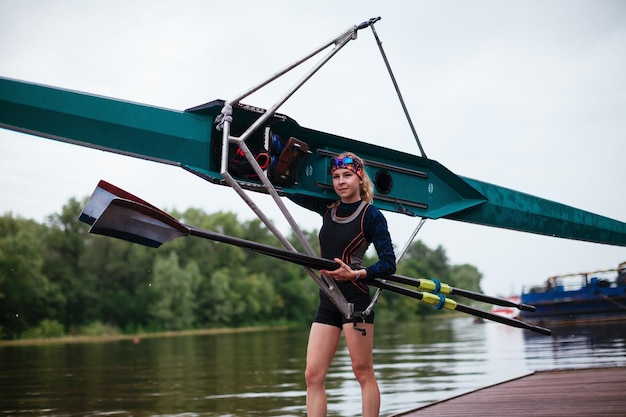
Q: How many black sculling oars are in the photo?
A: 2